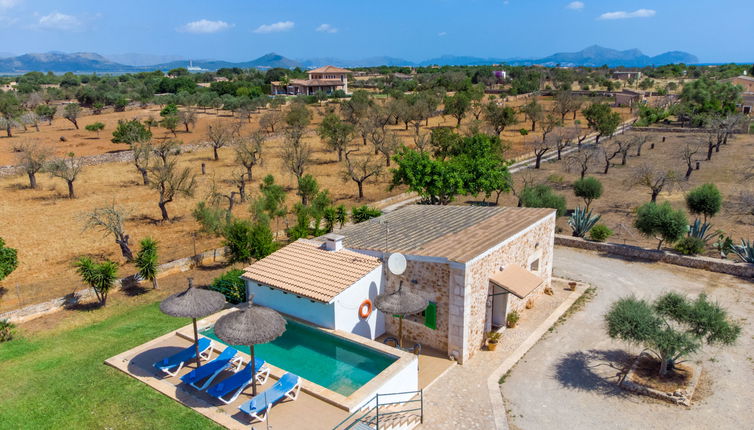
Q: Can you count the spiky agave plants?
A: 3